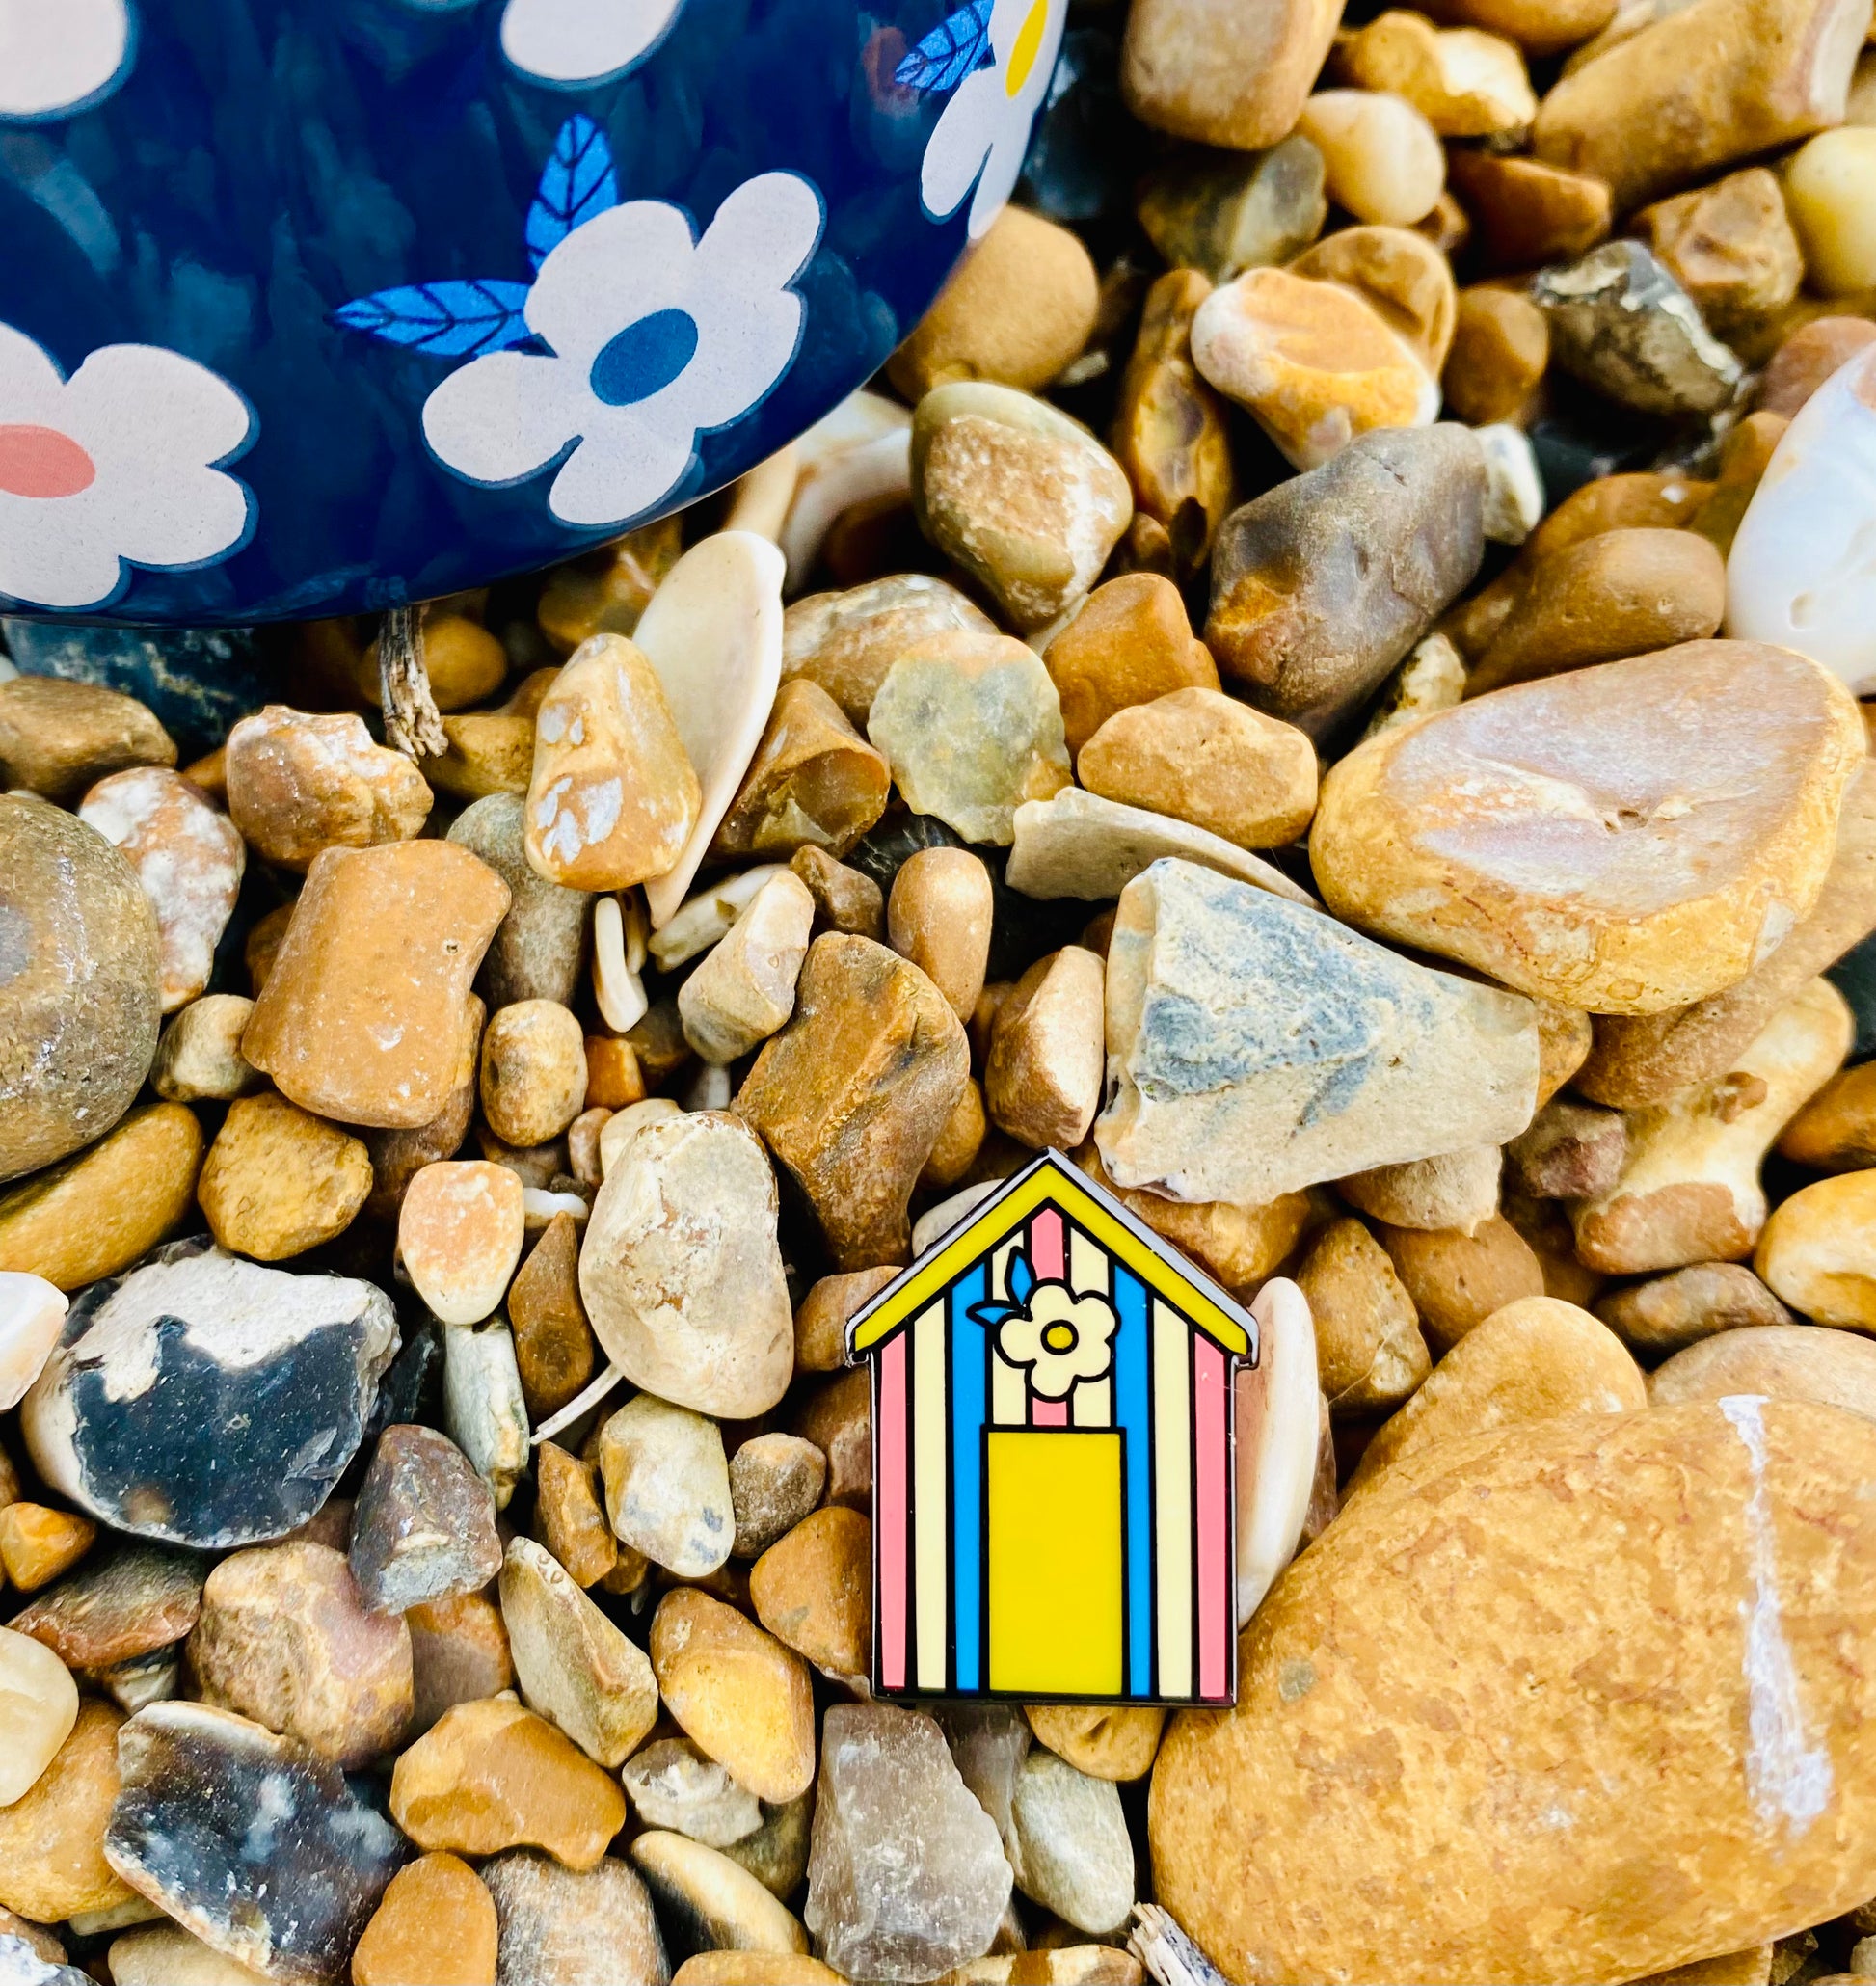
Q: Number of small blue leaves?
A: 5